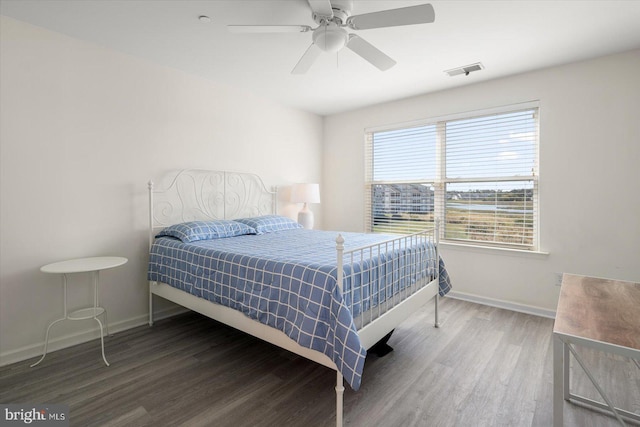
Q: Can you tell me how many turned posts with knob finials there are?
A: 4